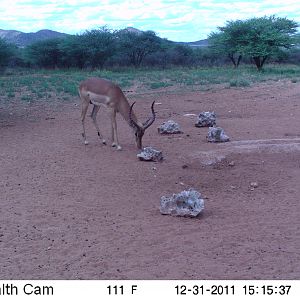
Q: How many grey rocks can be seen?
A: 5